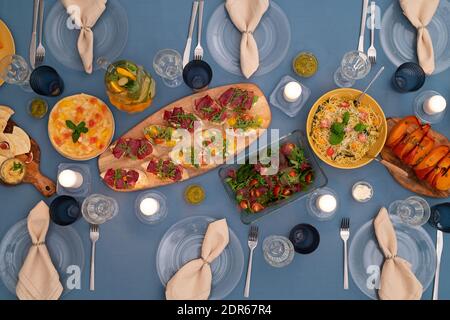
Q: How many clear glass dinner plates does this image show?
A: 6